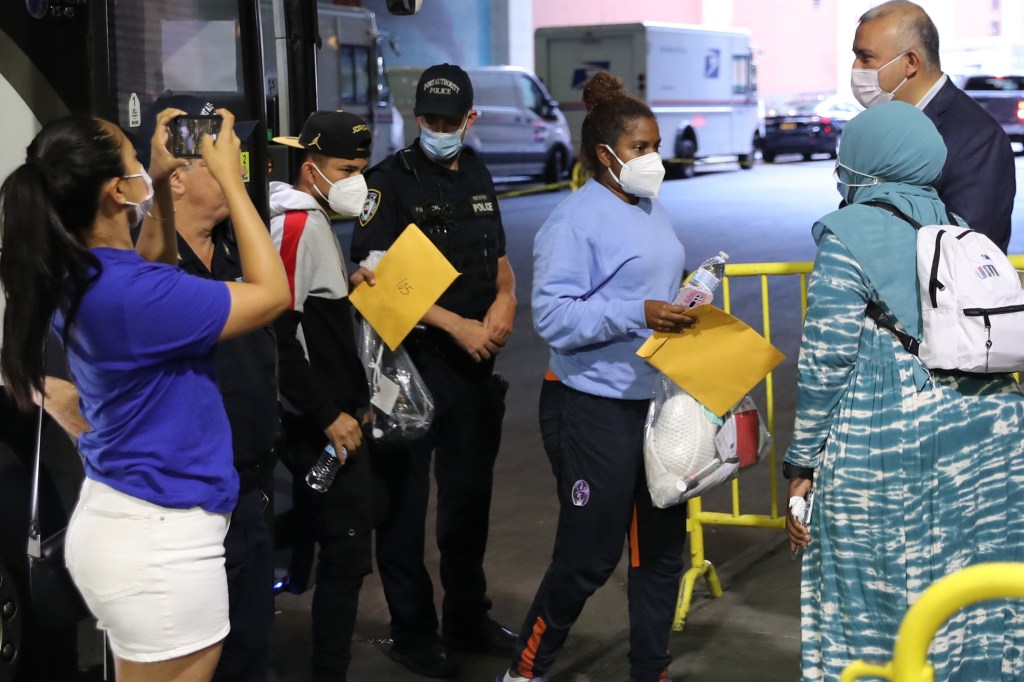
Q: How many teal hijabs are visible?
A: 1